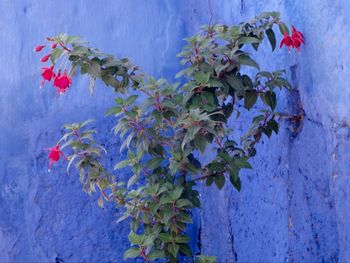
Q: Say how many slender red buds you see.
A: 3